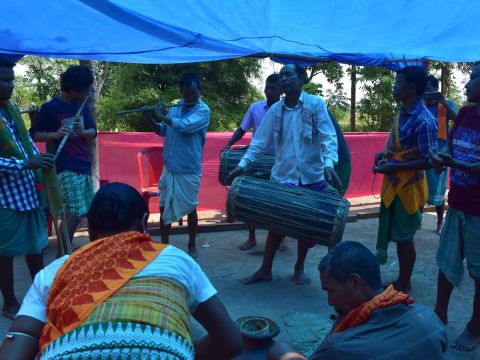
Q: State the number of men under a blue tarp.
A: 10